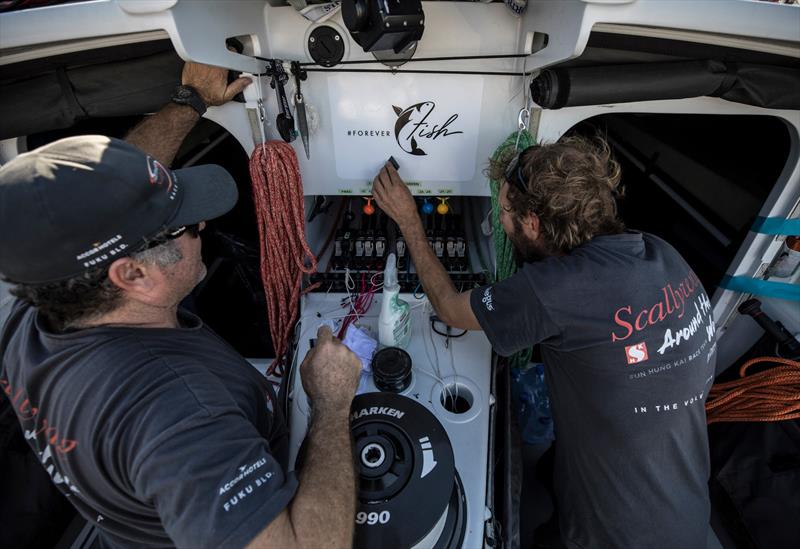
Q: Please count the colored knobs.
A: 3